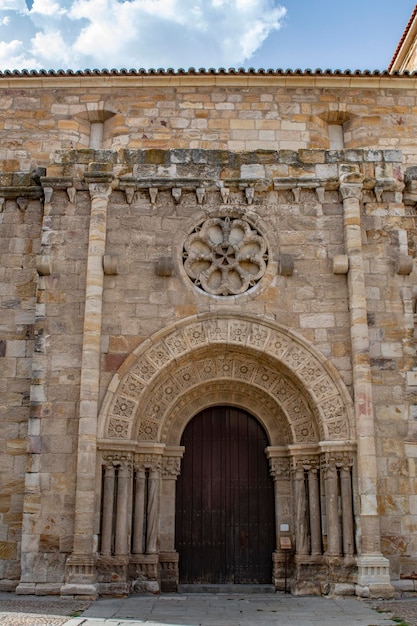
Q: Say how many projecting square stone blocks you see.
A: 6